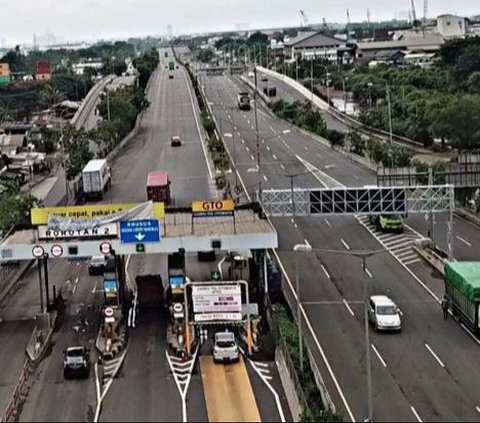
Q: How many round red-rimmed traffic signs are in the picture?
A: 5